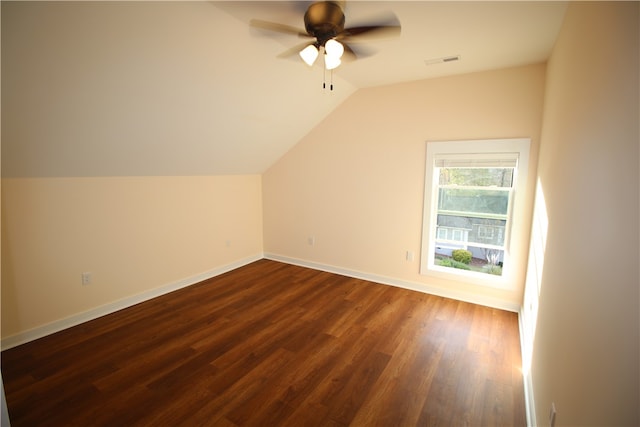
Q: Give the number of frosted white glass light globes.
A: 3